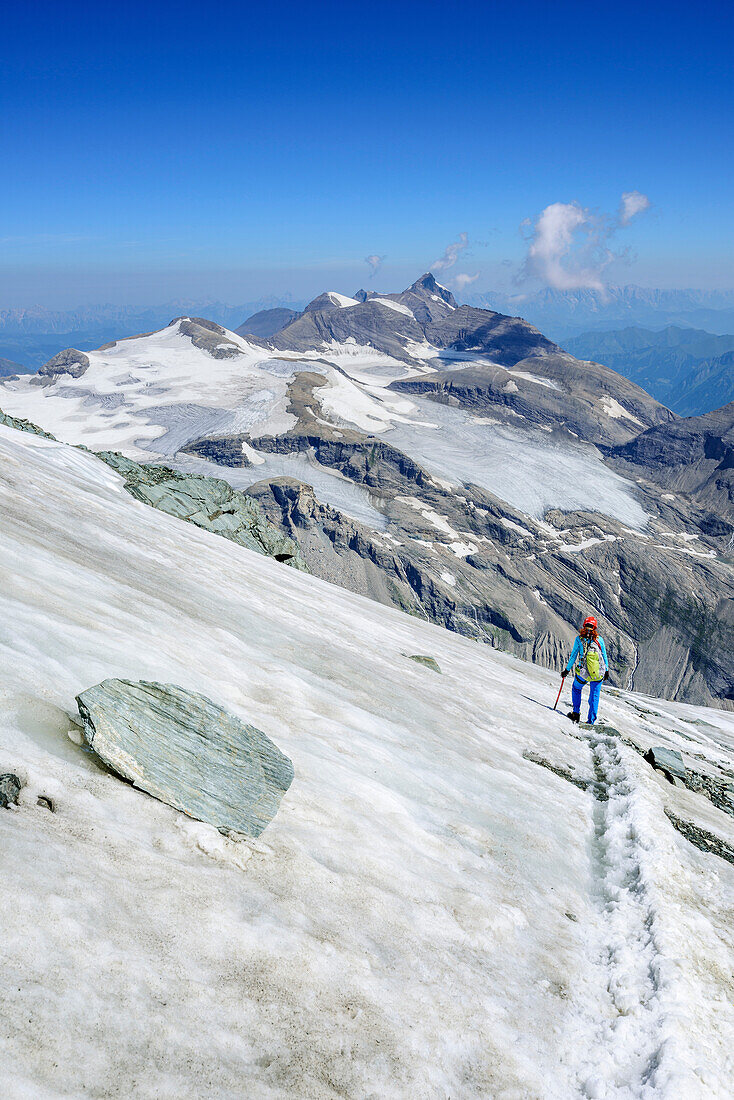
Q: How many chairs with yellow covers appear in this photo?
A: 0